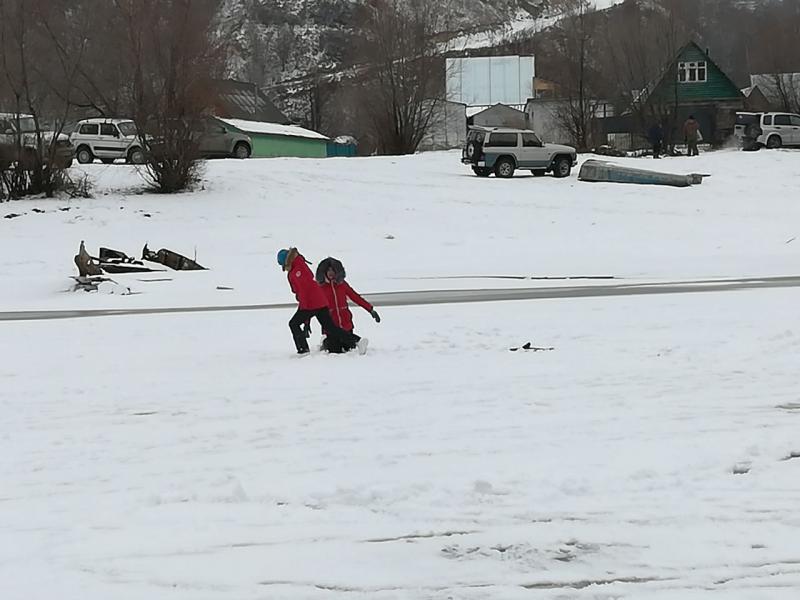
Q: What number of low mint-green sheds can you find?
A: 1